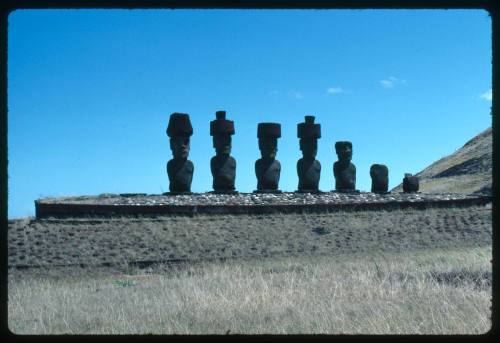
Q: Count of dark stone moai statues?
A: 7